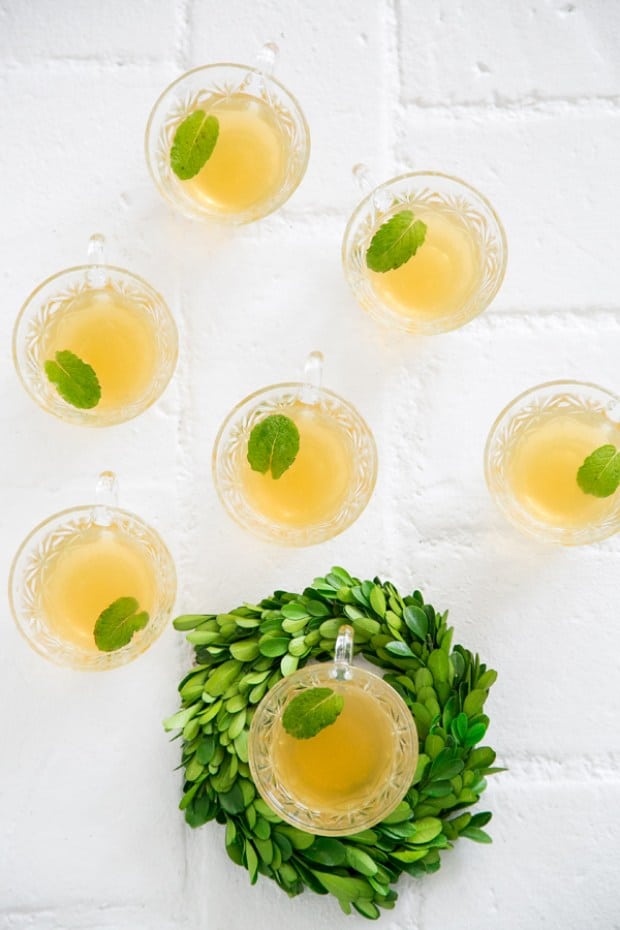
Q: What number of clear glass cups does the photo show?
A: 7